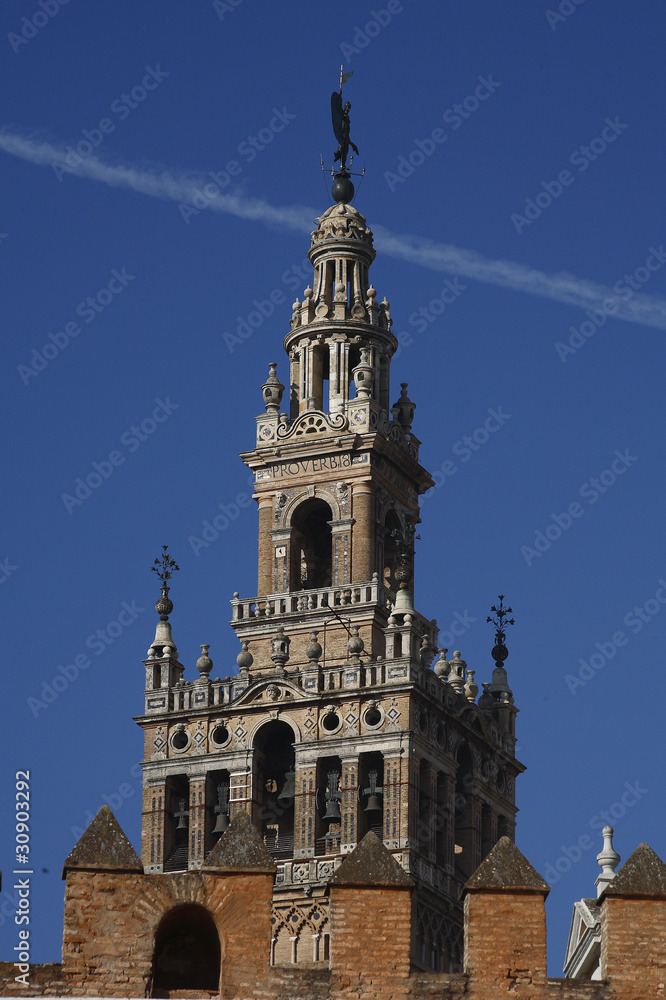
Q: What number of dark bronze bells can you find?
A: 5